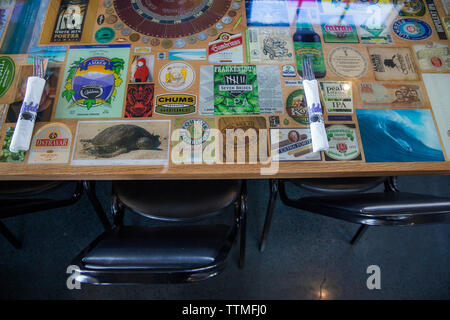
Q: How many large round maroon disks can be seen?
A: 1